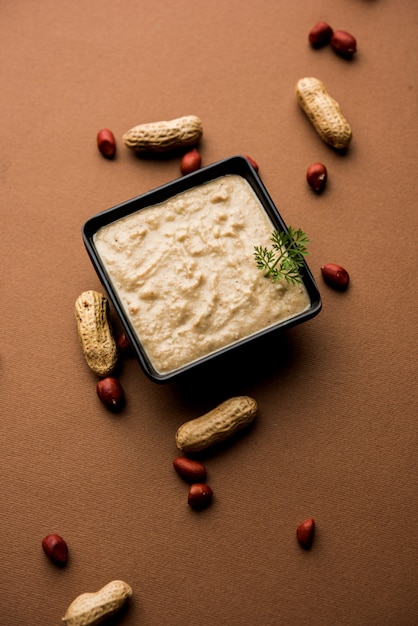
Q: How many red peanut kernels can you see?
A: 13